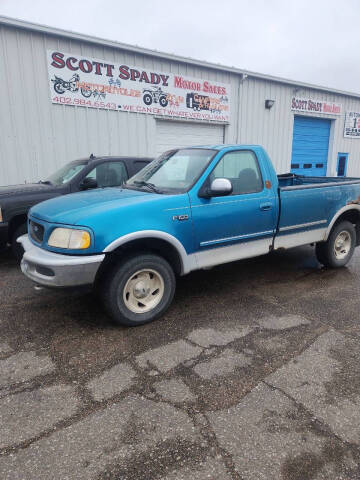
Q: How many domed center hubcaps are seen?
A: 2